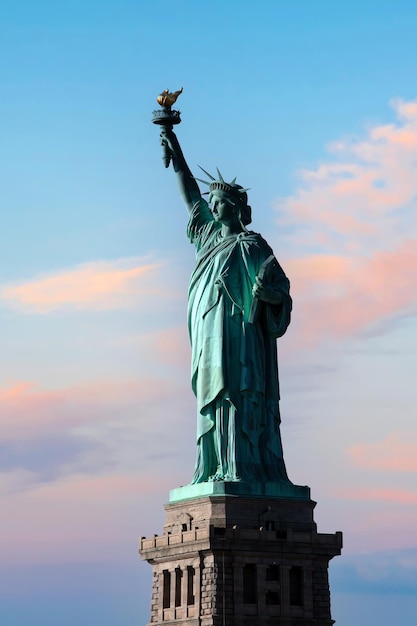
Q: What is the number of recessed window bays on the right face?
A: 3